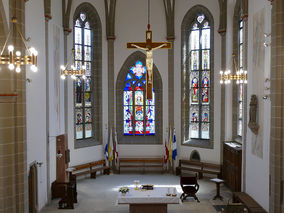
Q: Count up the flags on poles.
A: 6